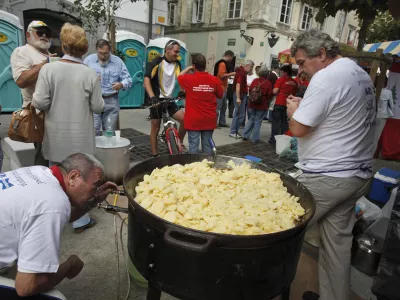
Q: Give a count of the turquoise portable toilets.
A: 3